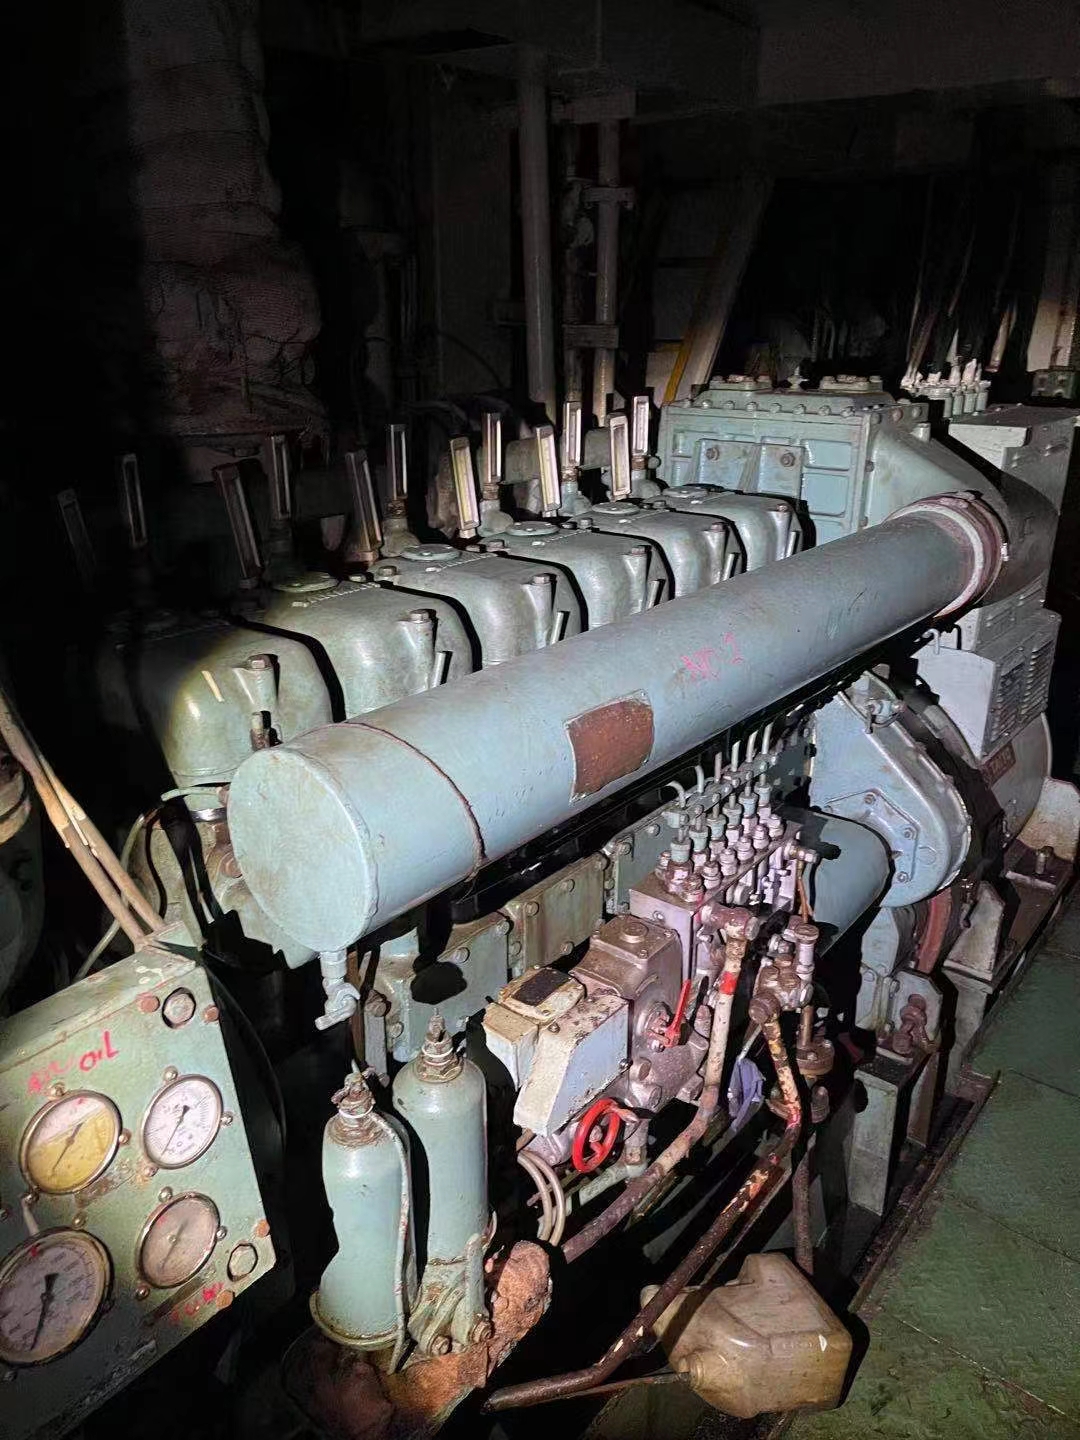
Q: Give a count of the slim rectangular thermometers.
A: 12